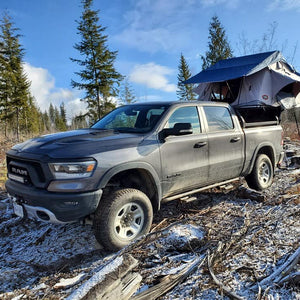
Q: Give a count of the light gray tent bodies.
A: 1